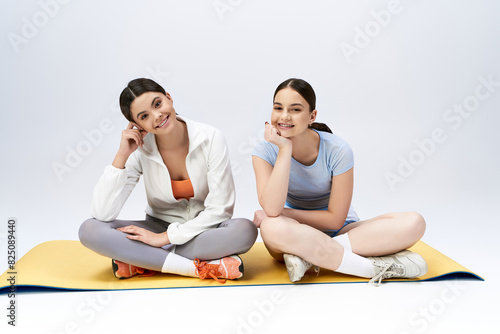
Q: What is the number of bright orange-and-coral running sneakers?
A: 2